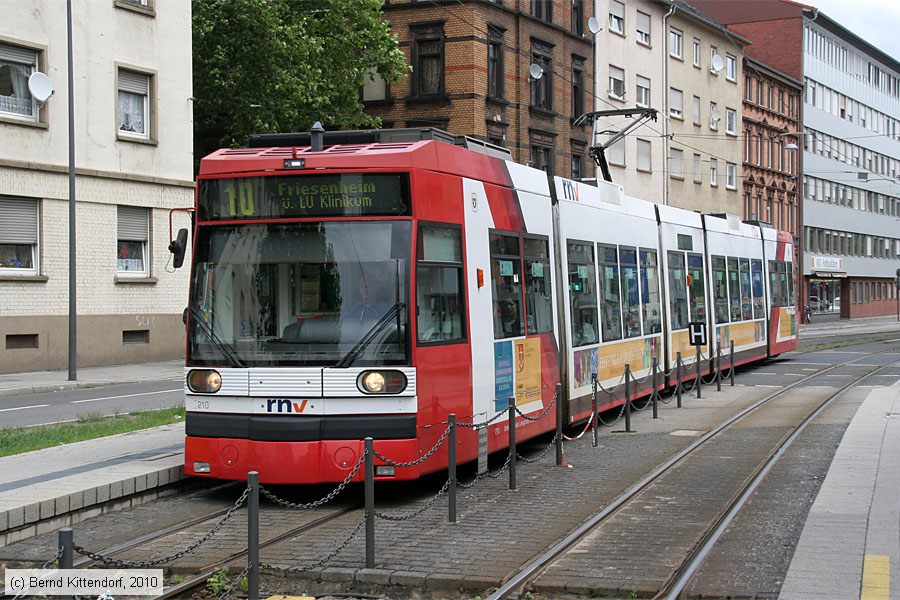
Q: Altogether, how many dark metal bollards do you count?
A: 13